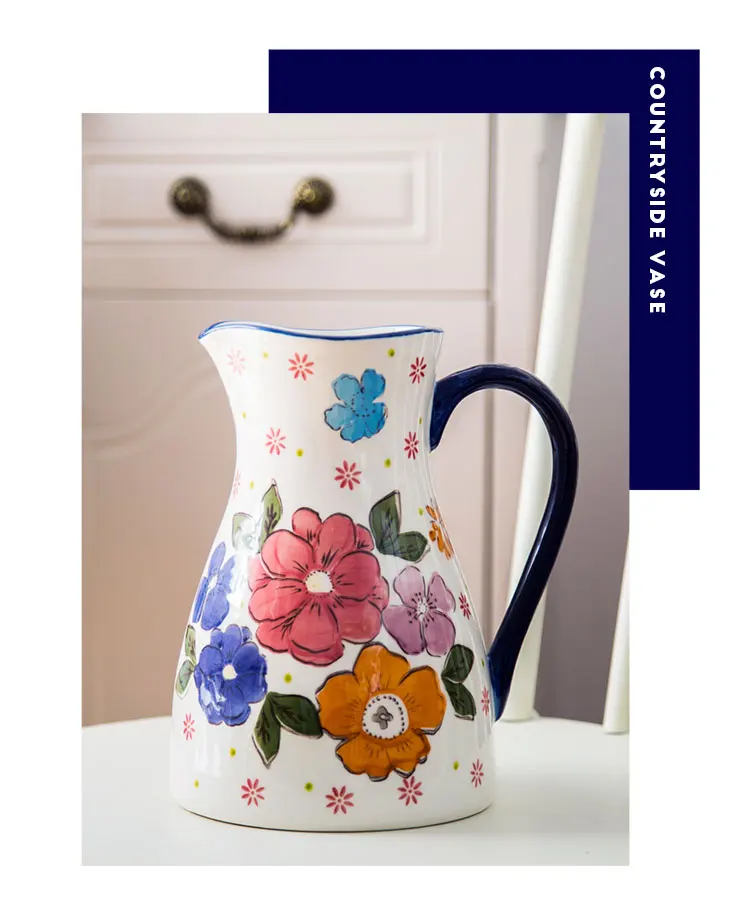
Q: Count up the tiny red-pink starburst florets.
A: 14